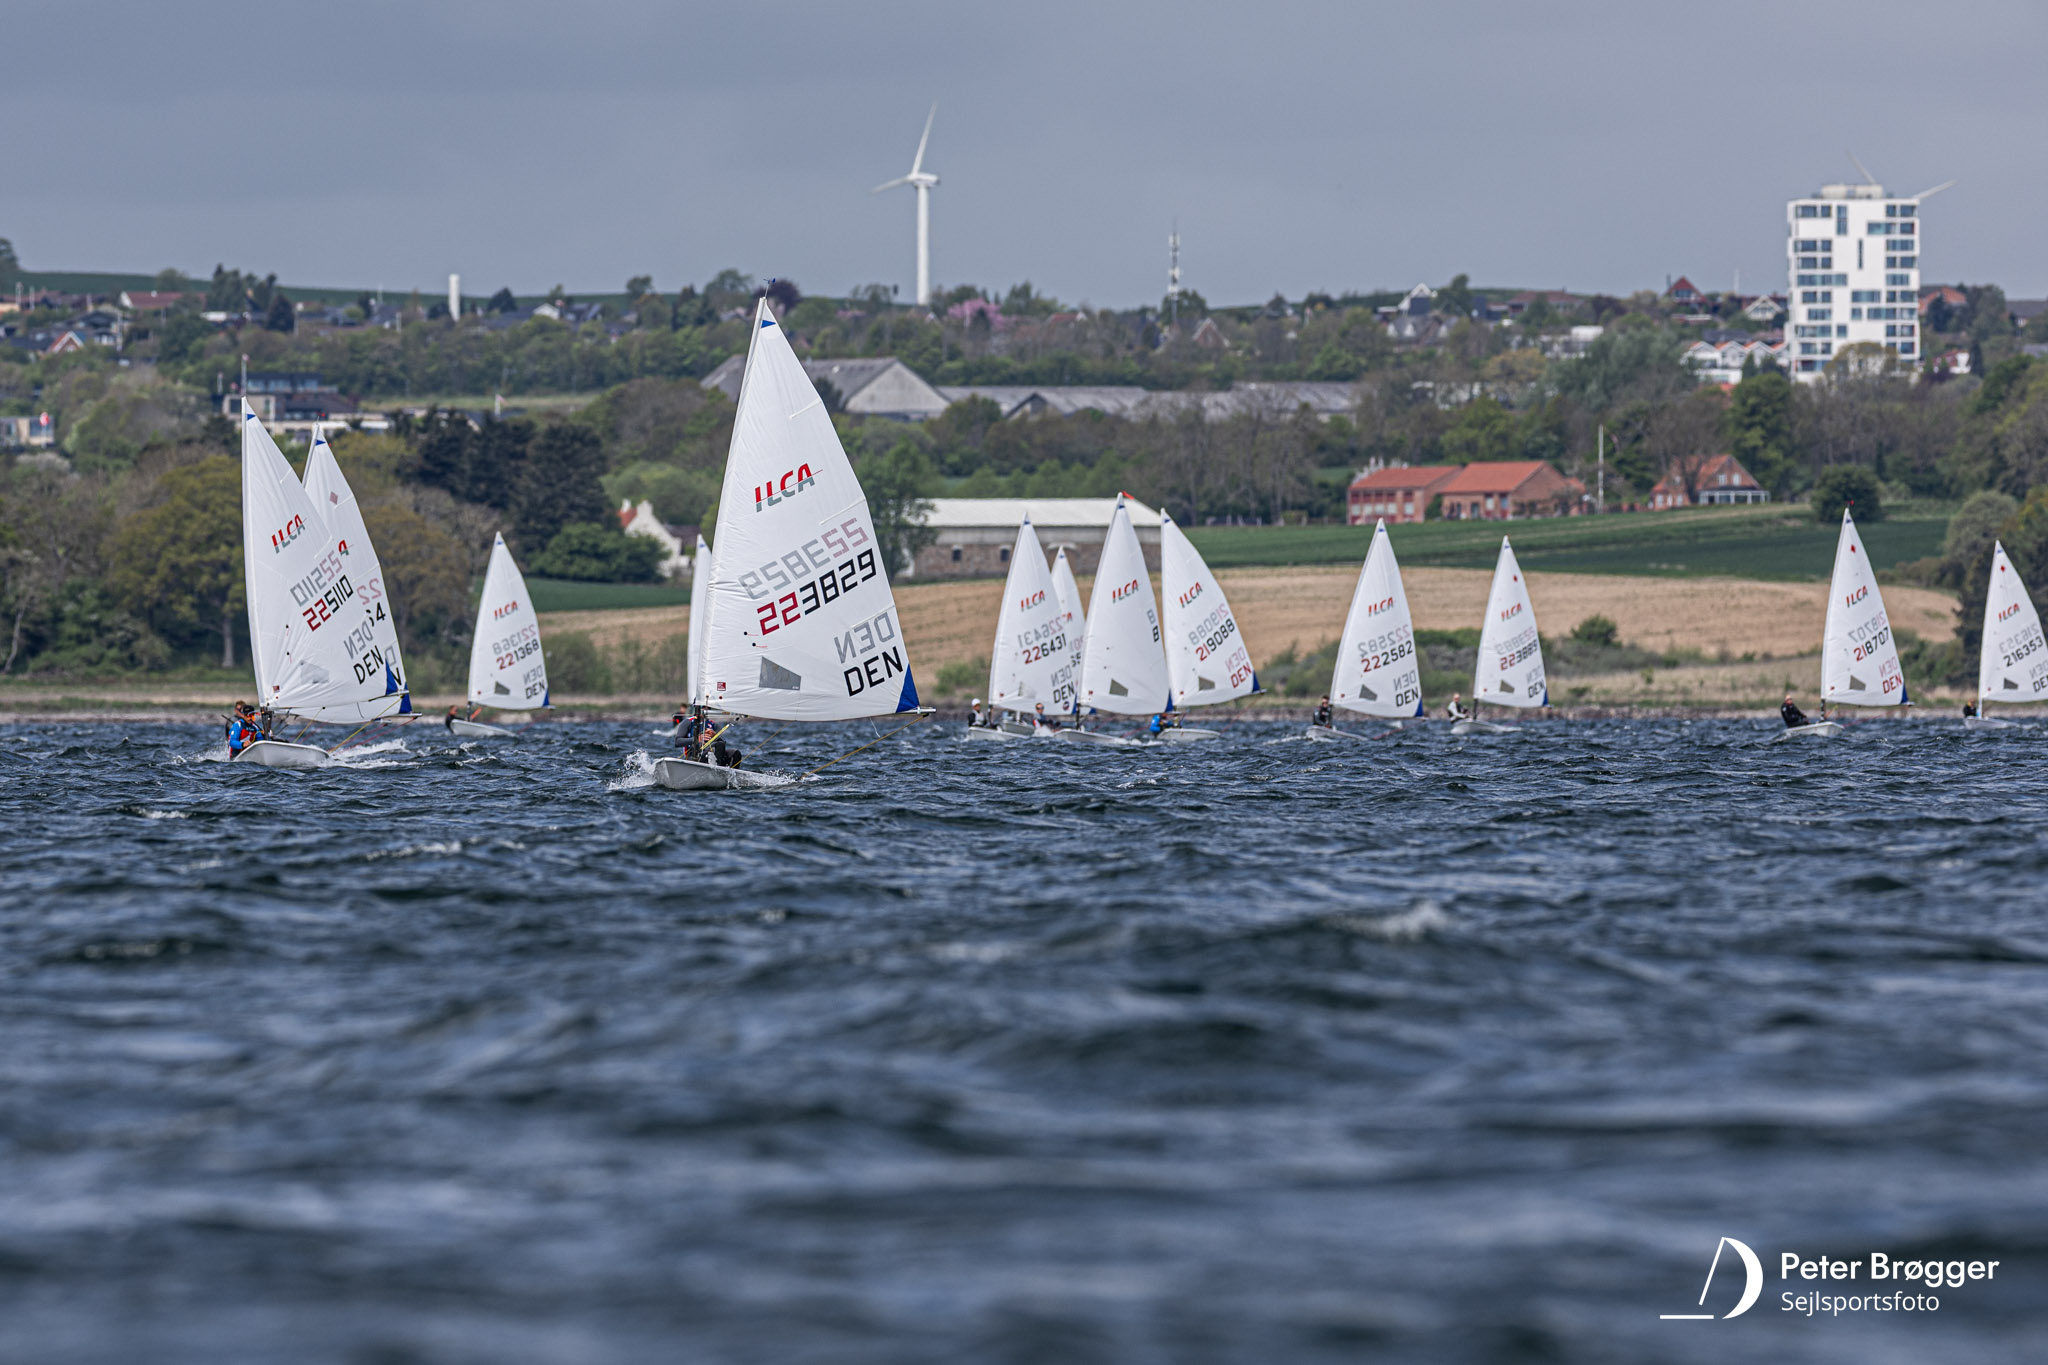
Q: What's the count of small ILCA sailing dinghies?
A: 13